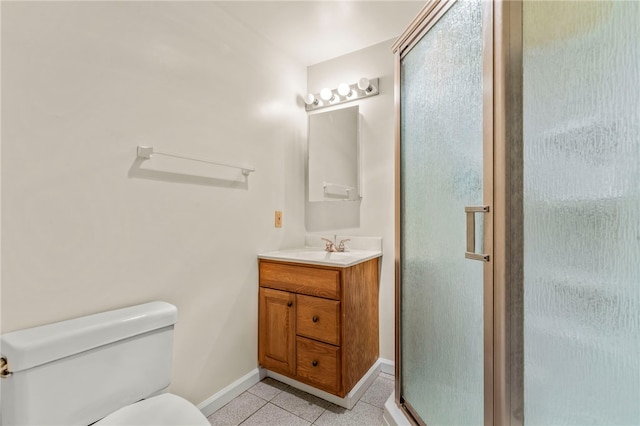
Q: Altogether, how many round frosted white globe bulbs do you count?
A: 4